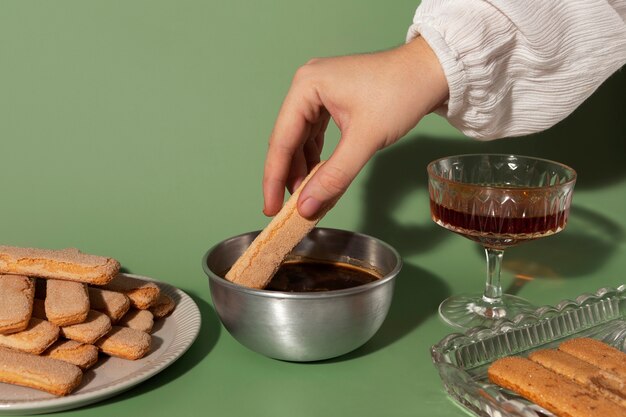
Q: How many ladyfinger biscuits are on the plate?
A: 12